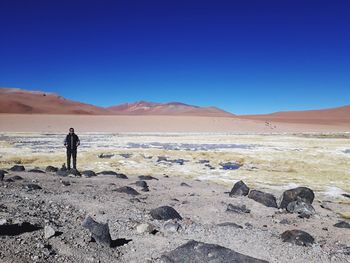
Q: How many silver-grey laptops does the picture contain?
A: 0